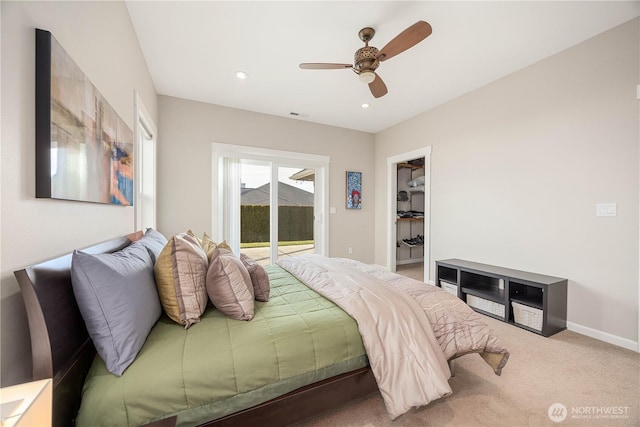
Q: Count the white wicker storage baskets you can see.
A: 3